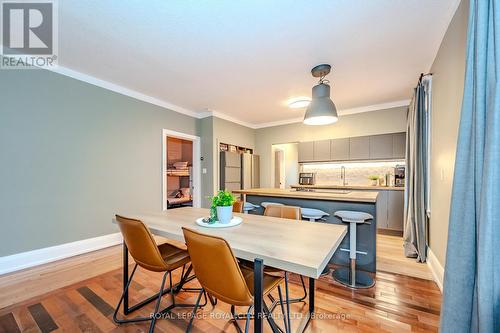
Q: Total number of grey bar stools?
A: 4